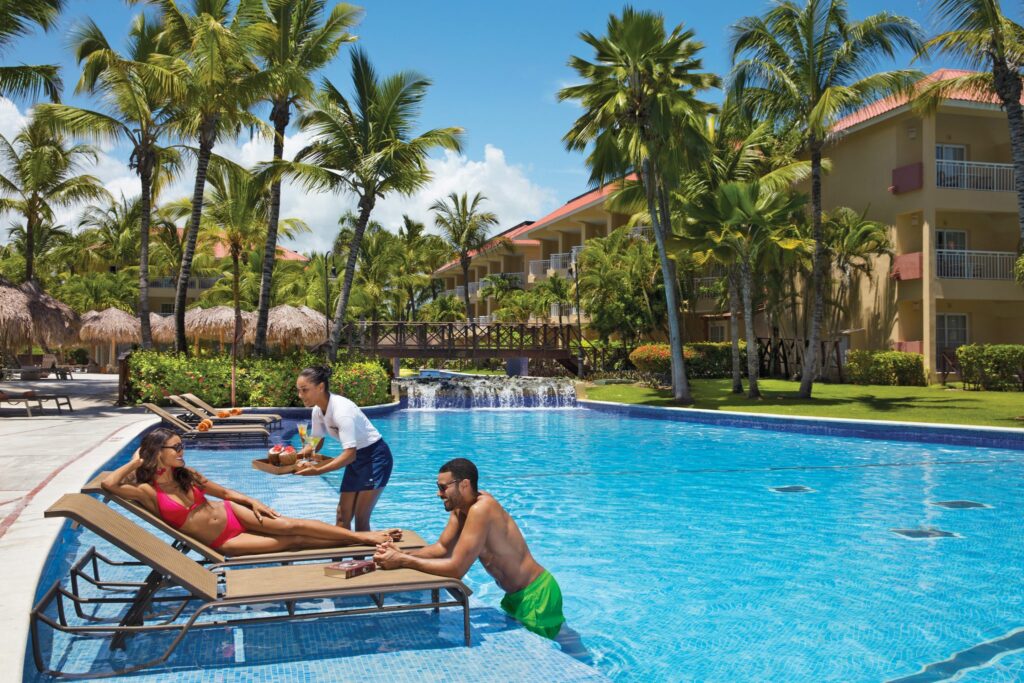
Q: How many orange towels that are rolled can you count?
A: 4